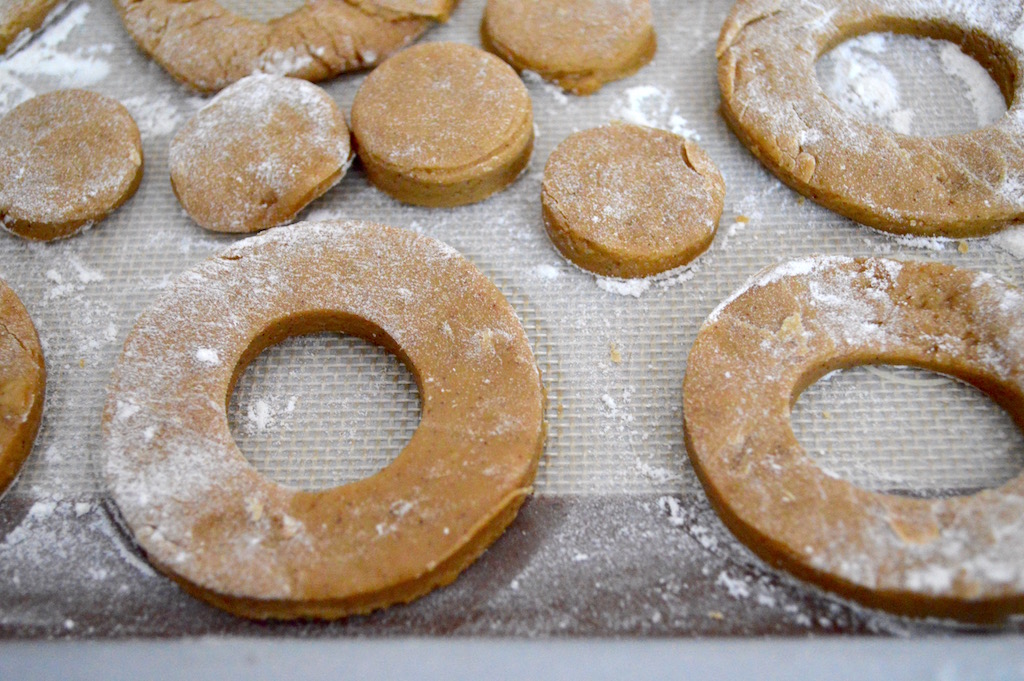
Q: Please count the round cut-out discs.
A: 5